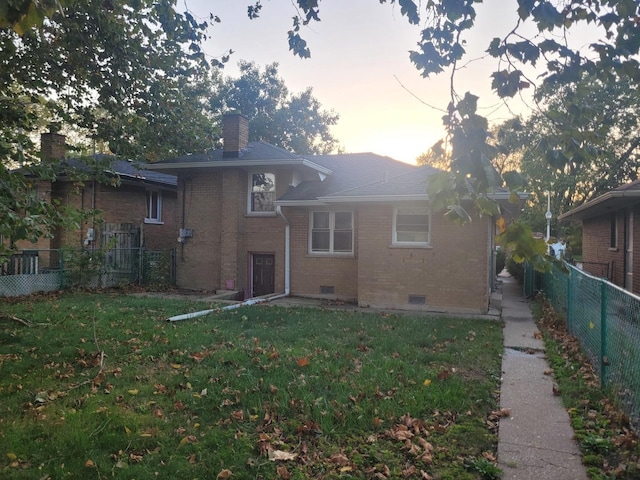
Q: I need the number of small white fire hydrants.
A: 0